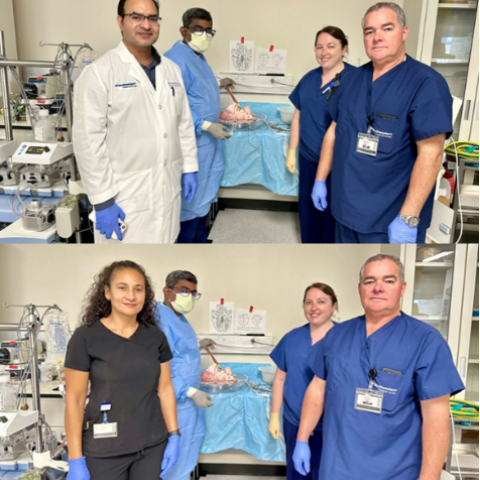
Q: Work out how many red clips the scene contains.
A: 4